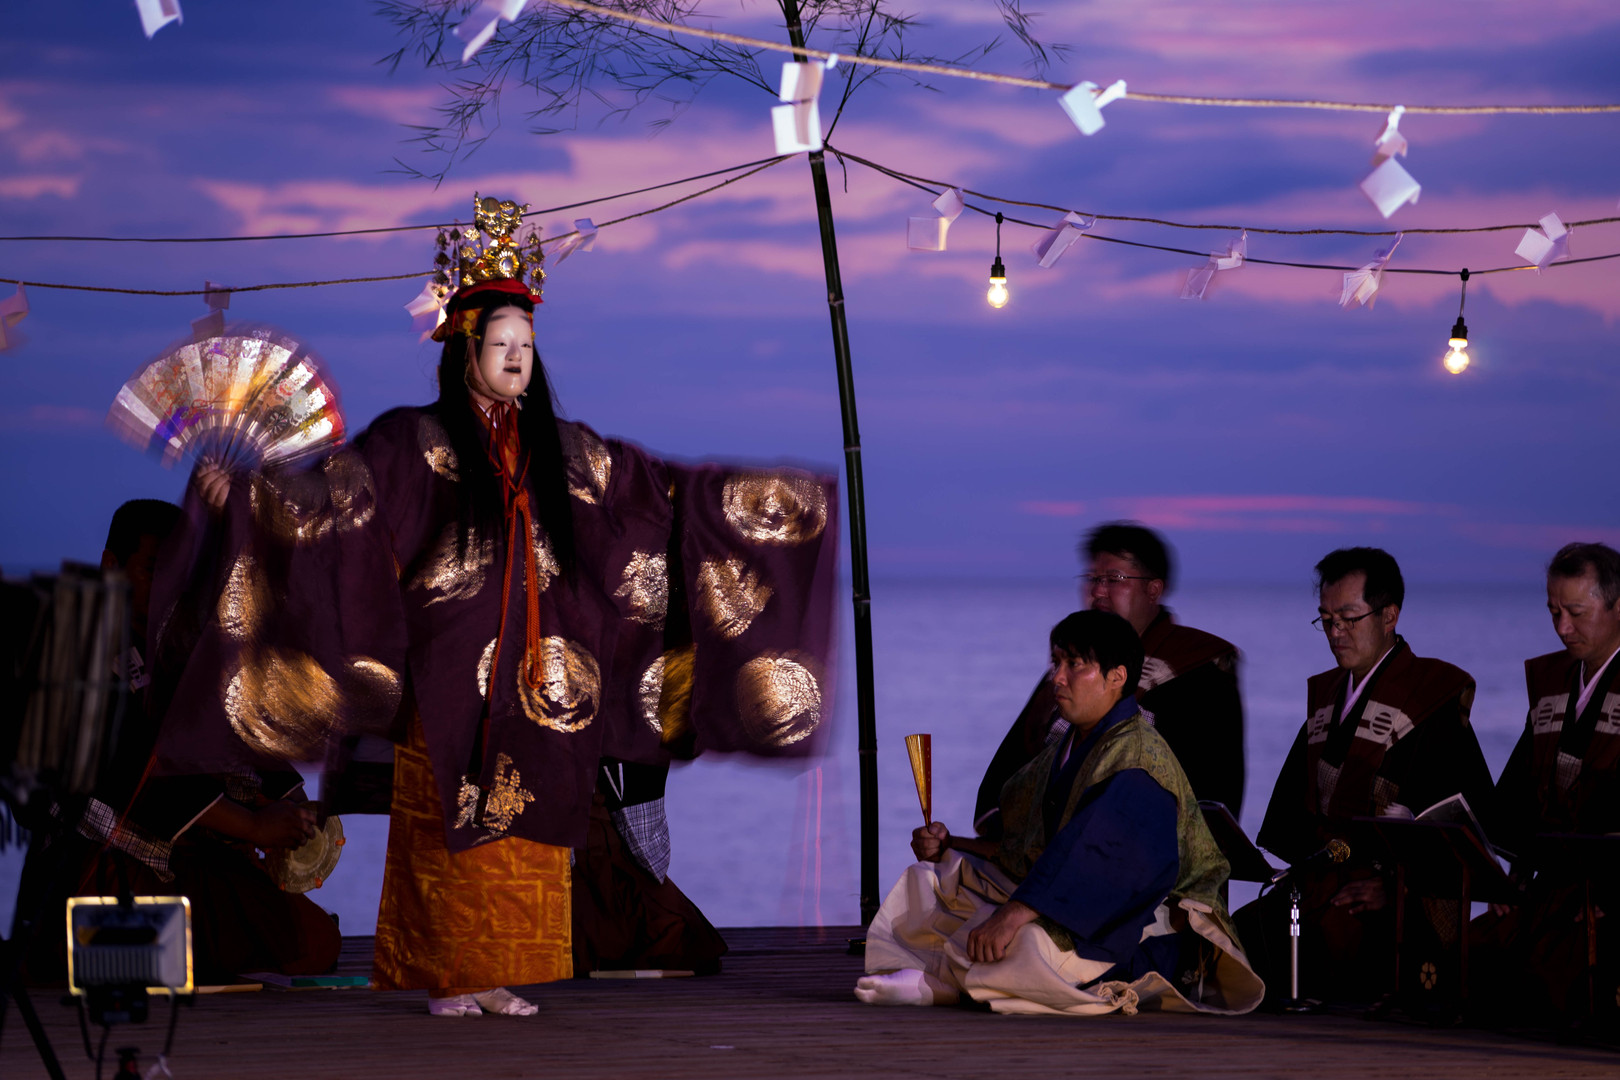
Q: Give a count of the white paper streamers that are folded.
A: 14